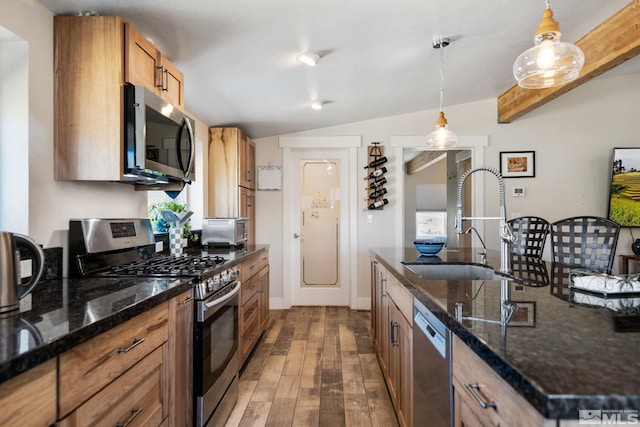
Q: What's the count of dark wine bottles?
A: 5